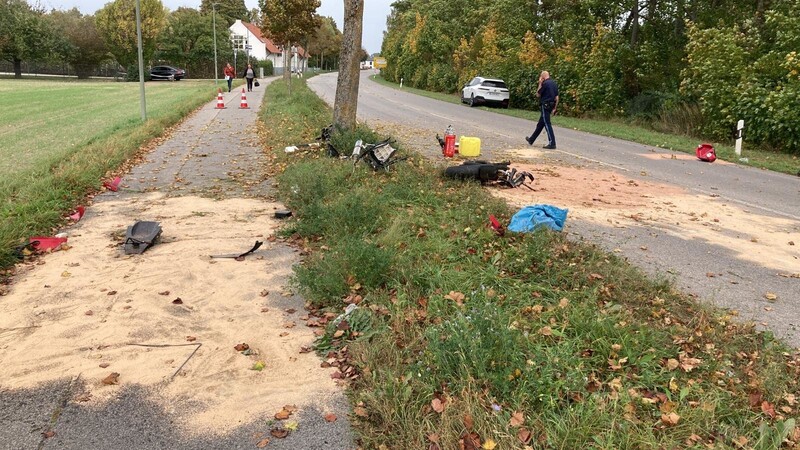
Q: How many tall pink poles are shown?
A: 0